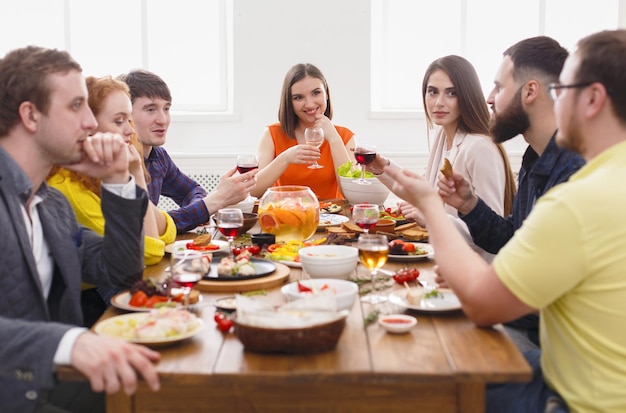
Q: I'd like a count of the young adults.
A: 7